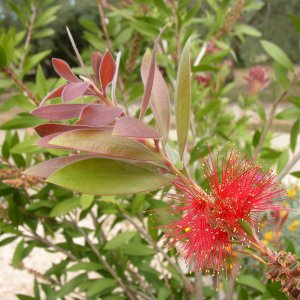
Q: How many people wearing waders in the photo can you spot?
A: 0